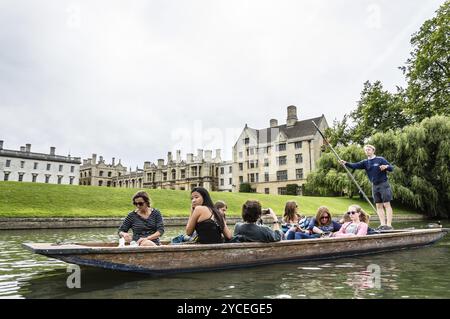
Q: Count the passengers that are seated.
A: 7